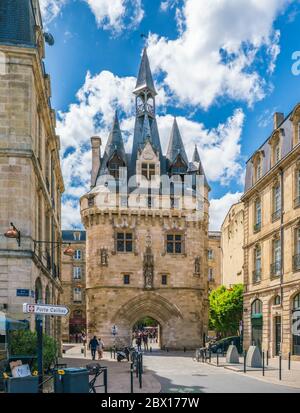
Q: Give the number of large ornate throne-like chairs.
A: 0